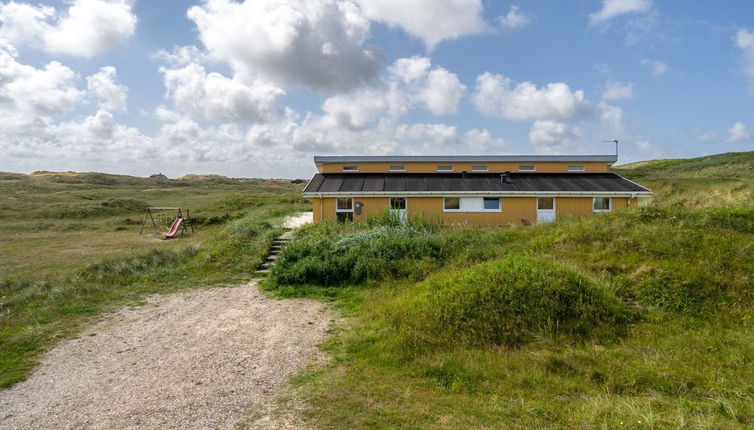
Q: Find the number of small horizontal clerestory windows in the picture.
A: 6